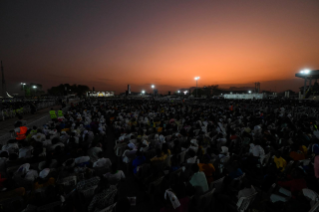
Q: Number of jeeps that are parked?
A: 0